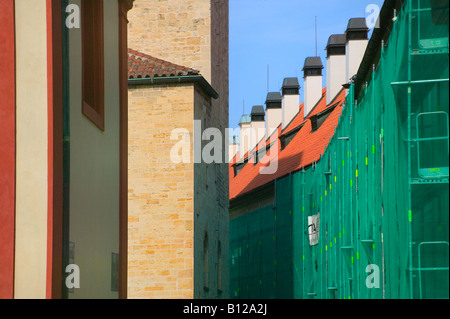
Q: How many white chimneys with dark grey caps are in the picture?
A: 6